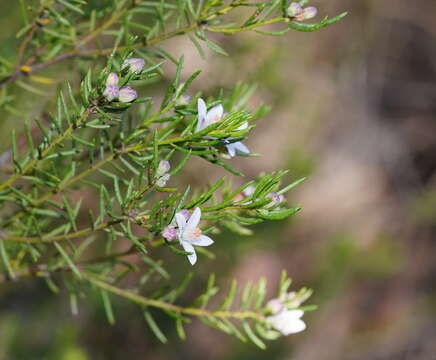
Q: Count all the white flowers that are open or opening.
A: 4